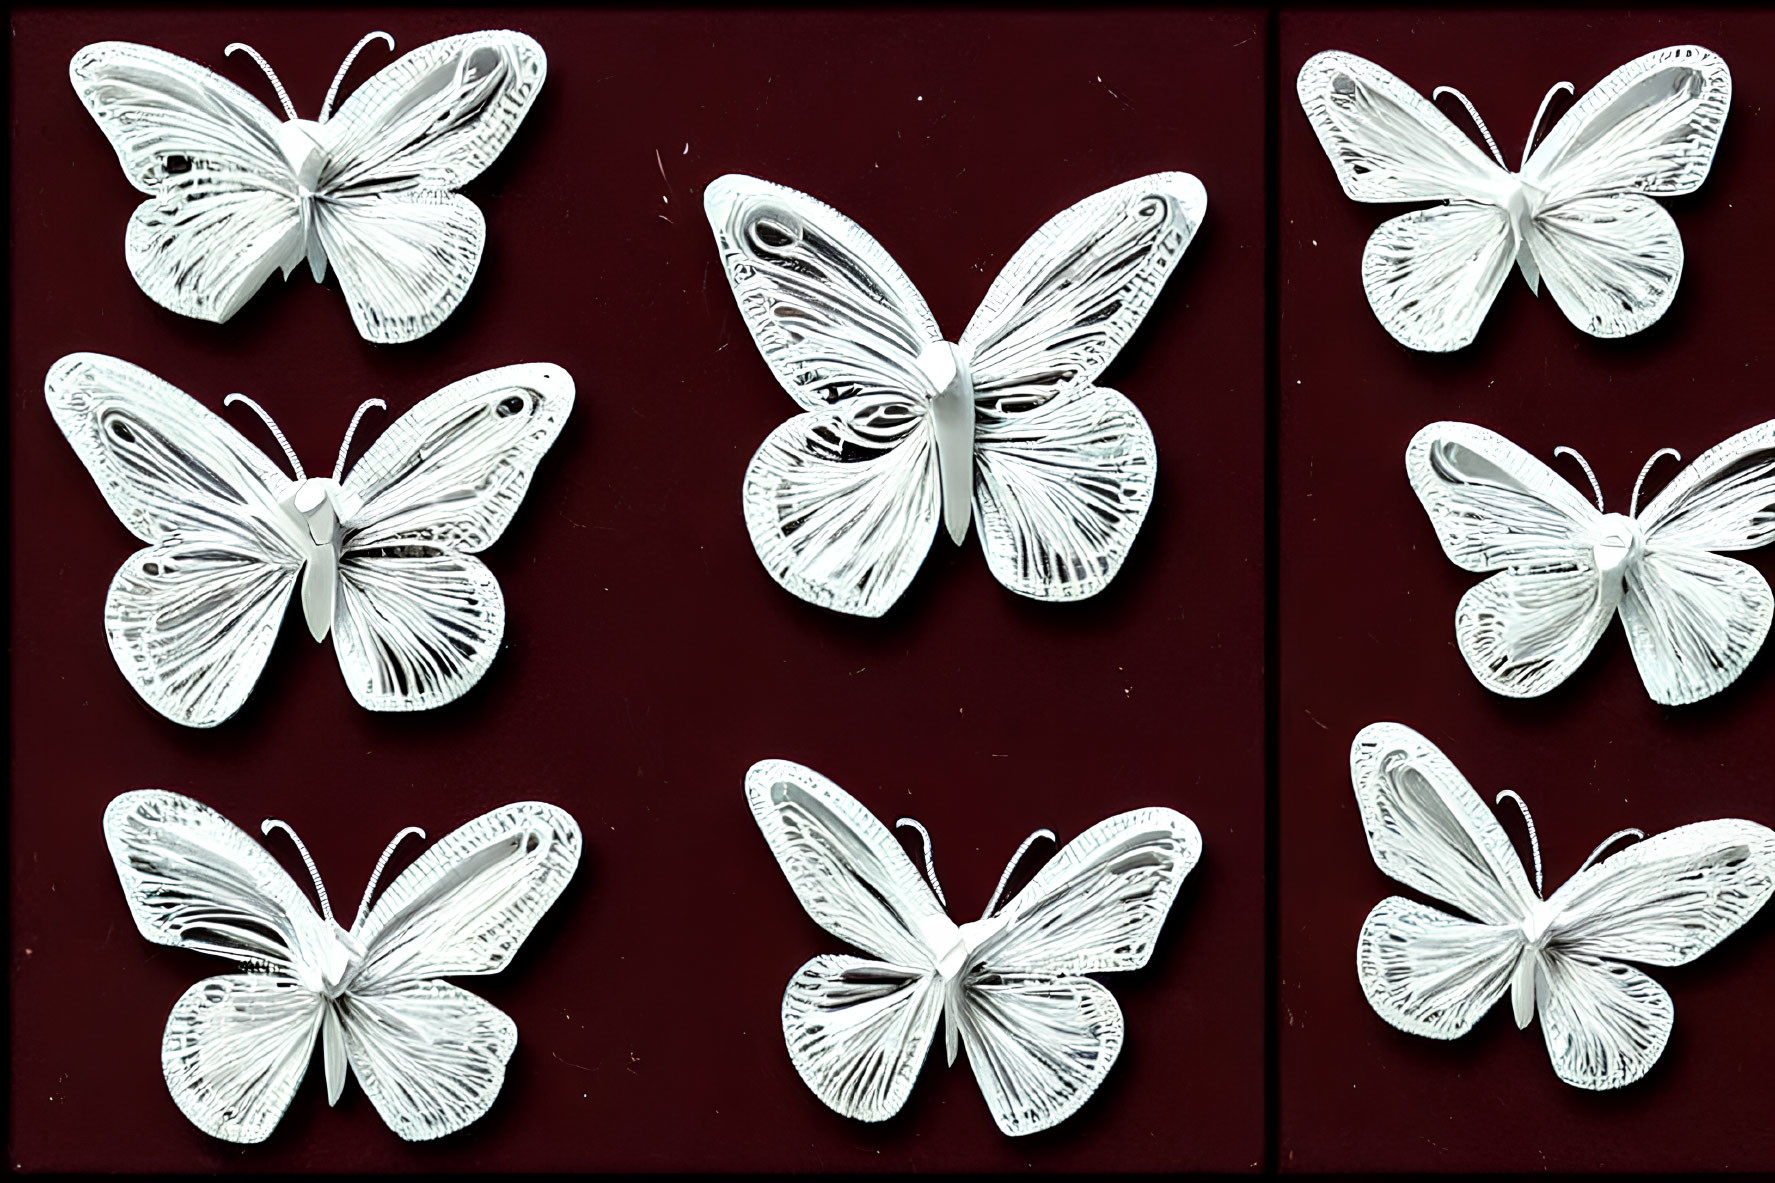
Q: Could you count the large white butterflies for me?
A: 8